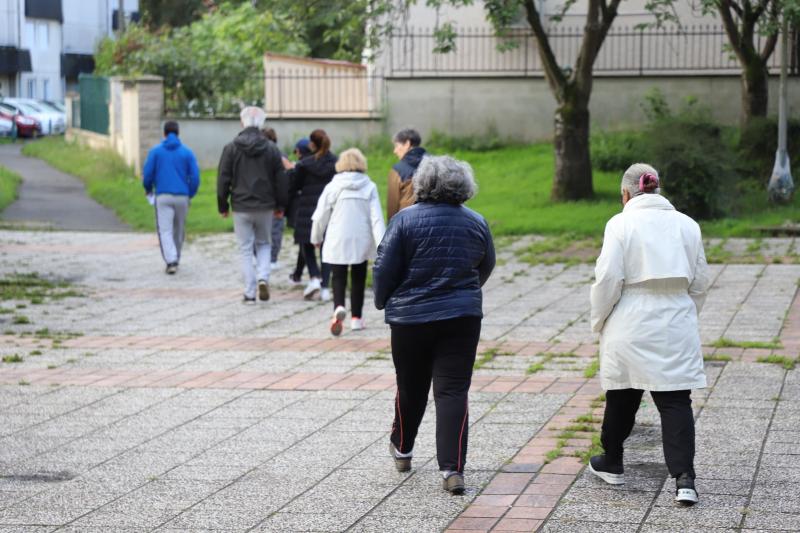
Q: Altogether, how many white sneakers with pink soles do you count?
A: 2